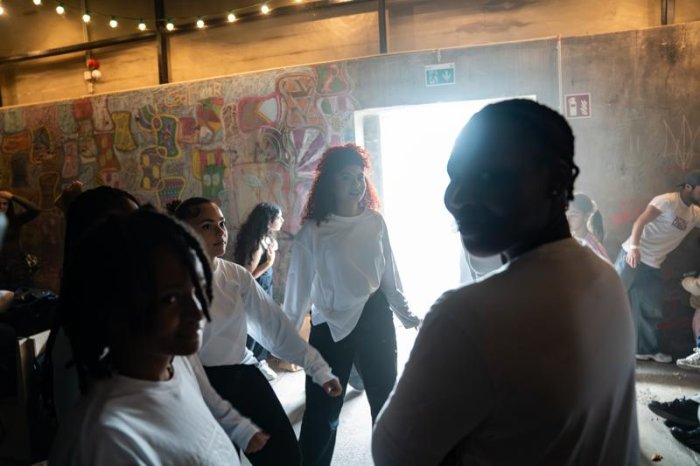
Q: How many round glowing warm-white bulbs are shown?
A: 11